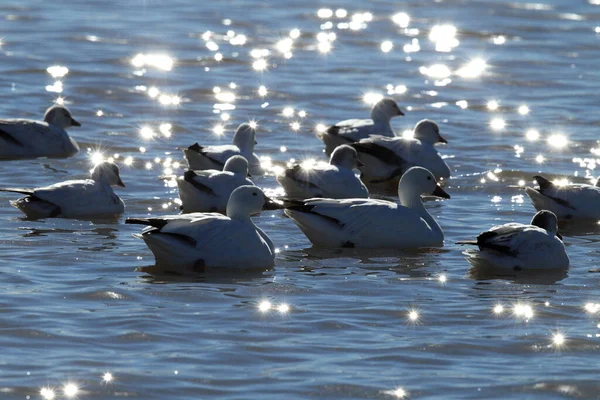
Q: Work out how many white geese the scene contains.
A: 11